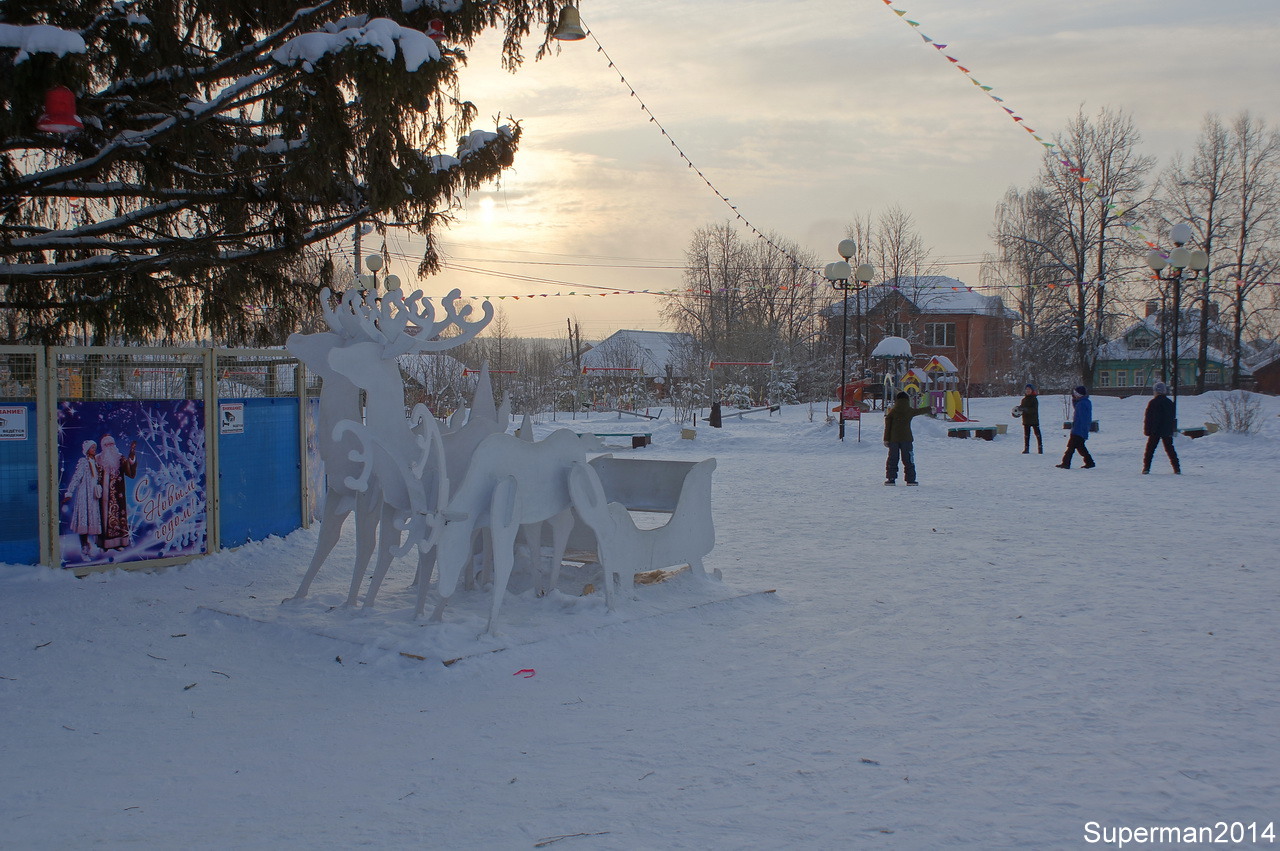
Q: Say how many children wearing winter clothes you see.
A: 4